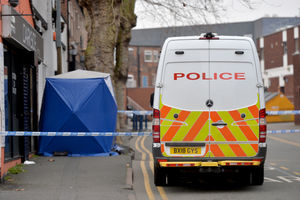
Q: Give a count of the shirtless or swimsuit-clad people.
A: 0